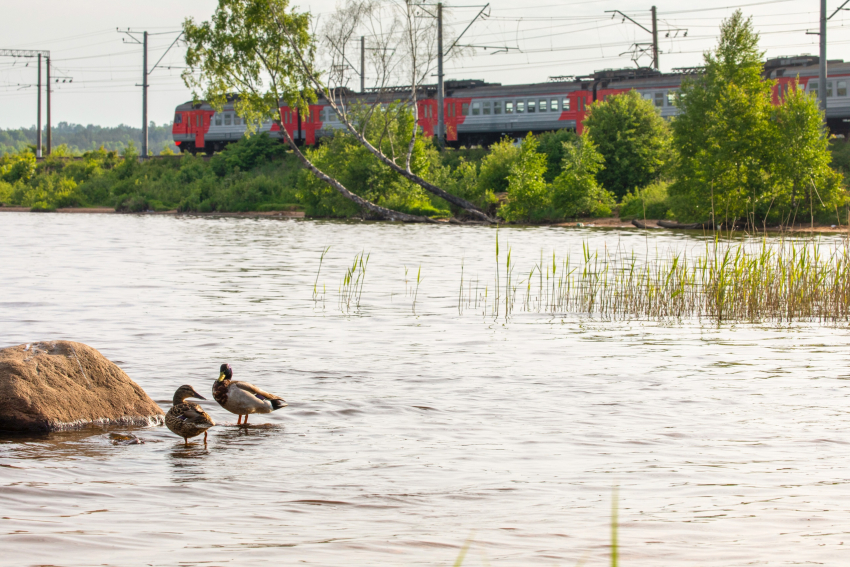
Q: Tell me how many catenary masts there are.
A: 7